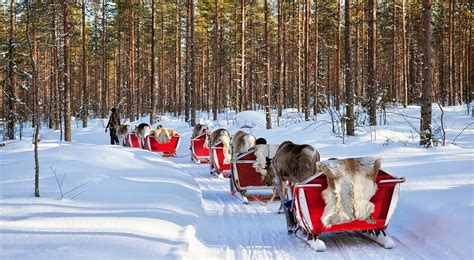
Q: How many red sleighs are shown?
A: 6